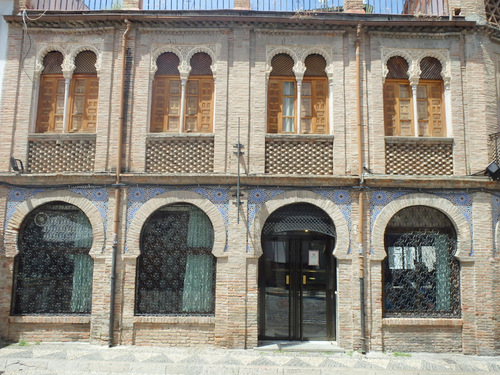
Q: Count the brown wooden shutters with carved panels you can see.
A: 8